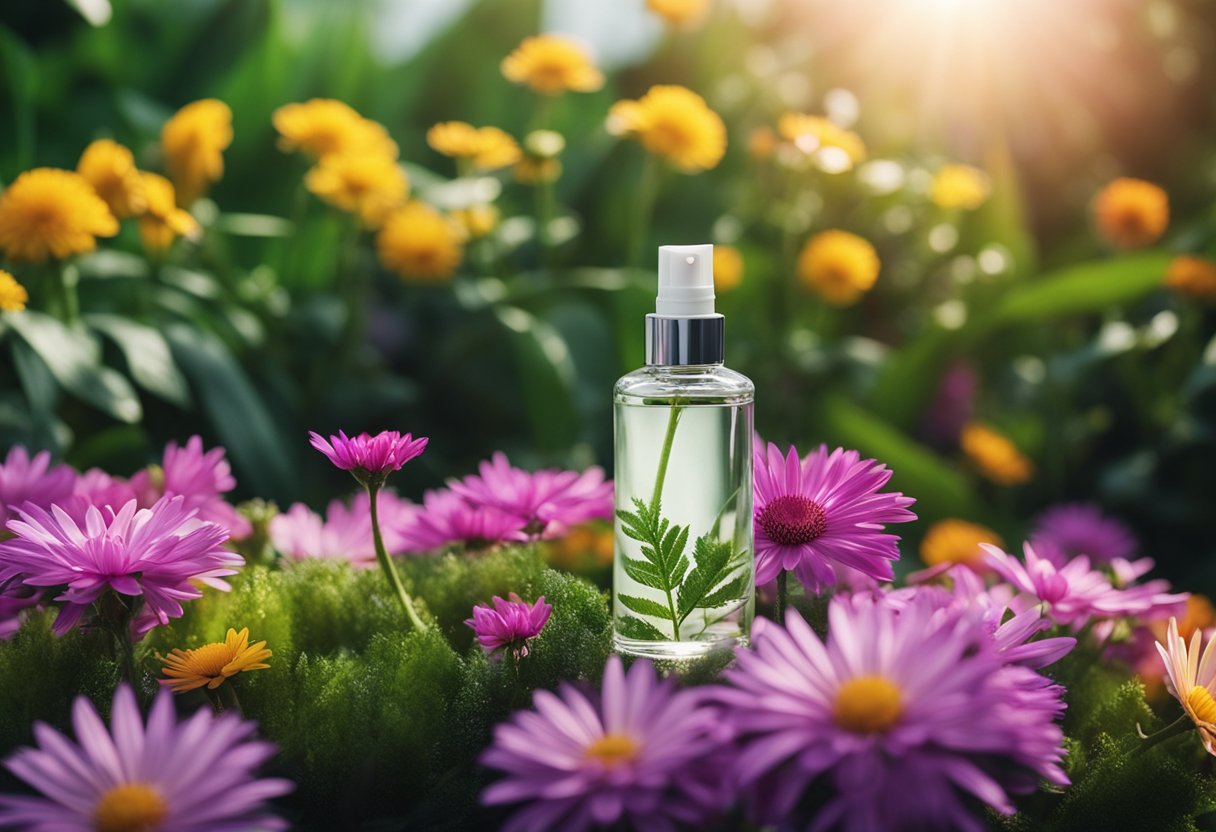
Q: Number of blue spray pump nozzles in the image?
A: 0